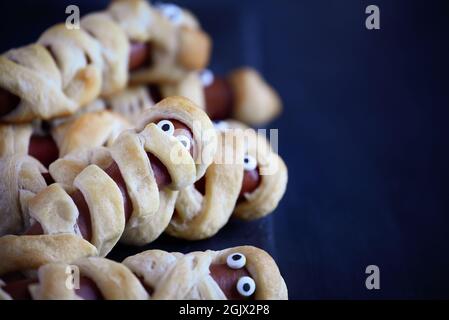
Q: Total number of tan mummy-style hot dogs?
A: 5